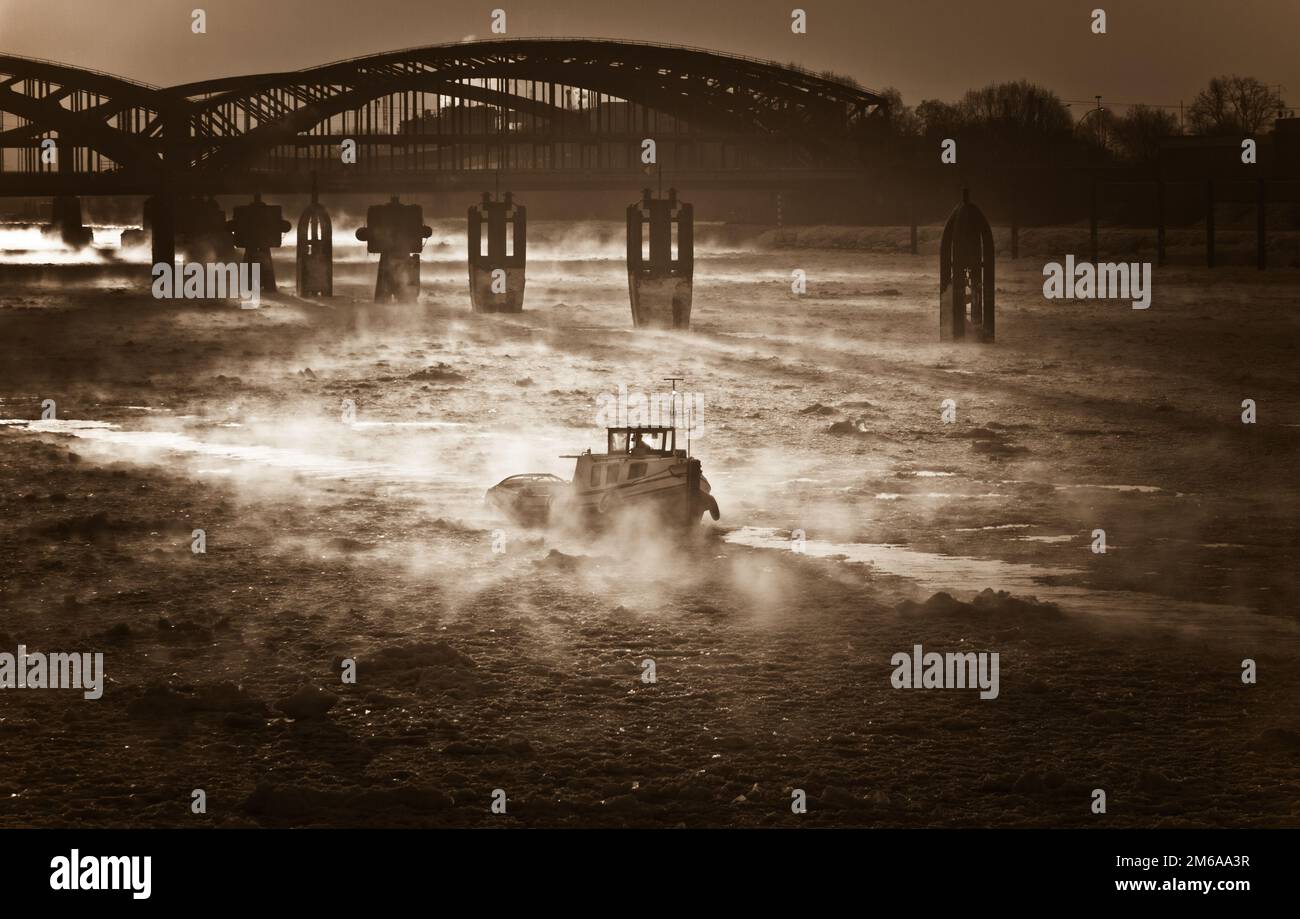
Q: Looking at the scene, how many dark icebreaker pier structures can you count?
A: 6